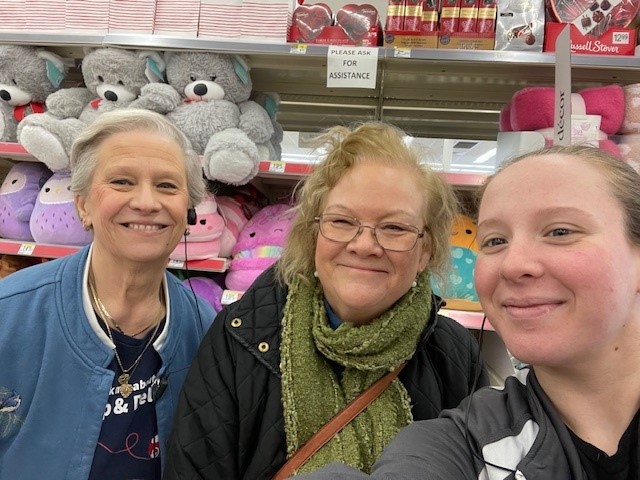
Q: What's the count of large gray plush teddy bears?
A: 3